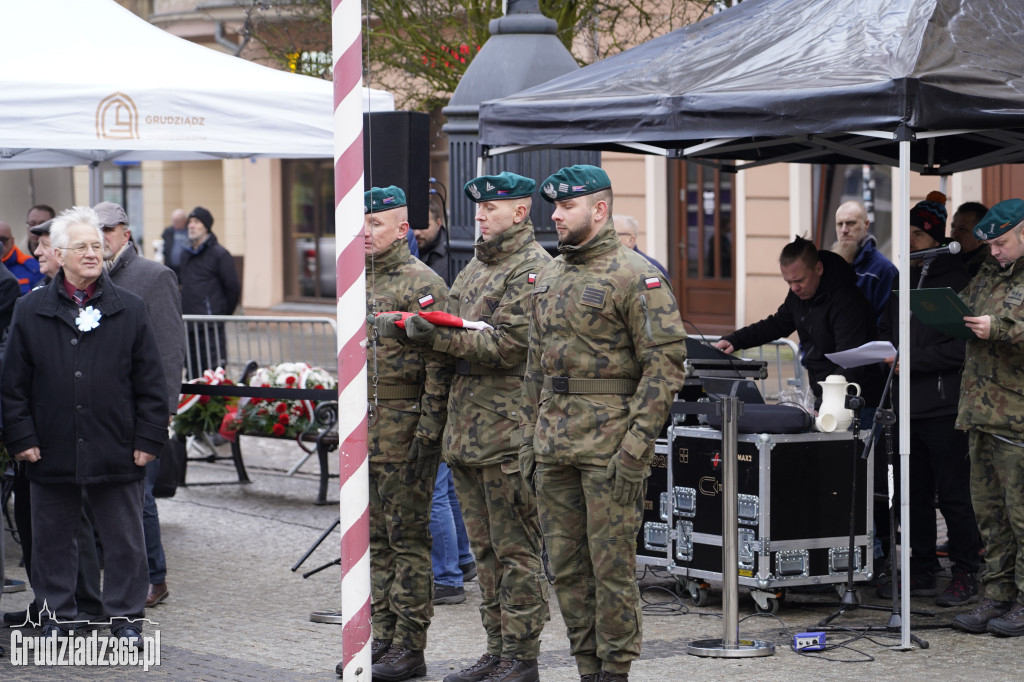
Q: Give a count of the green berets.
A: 4